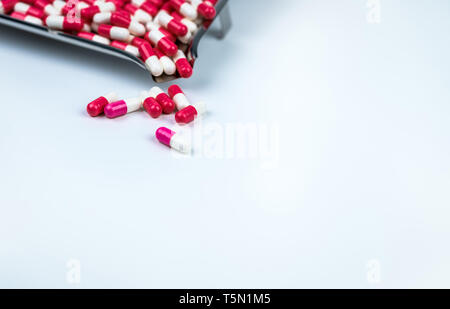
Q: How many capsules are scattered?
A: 7